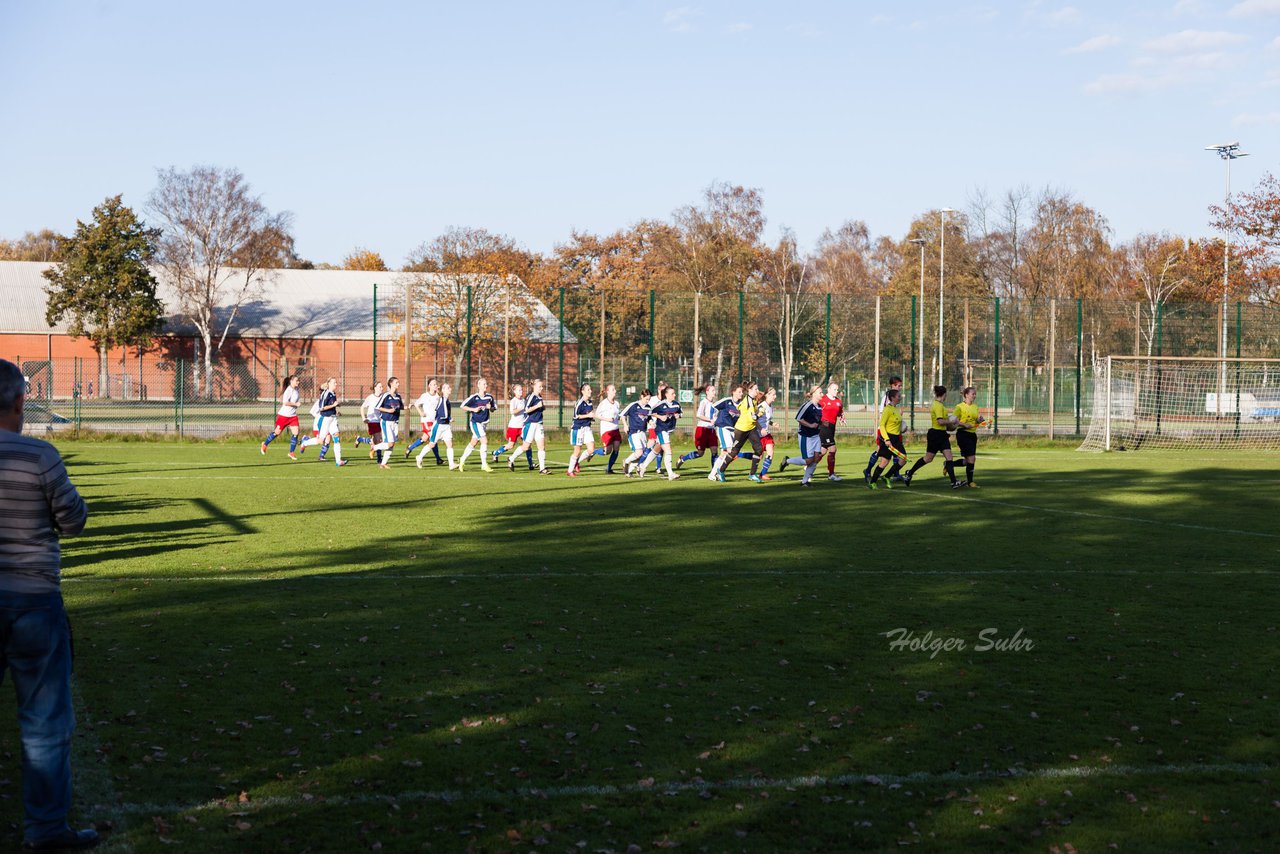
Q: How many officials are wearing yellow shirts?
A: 3